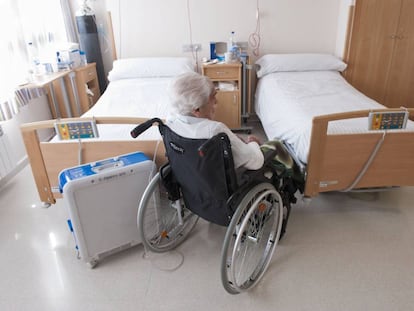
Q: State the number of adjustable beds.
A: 2